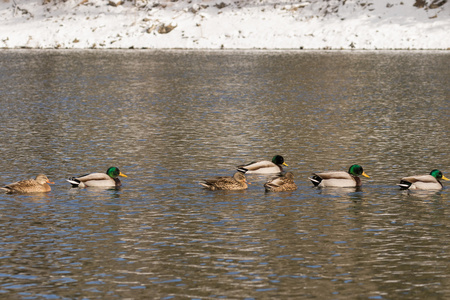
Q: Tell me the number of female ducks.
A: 3